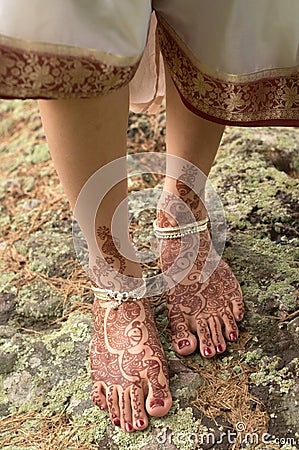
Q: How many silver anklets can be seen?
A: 2